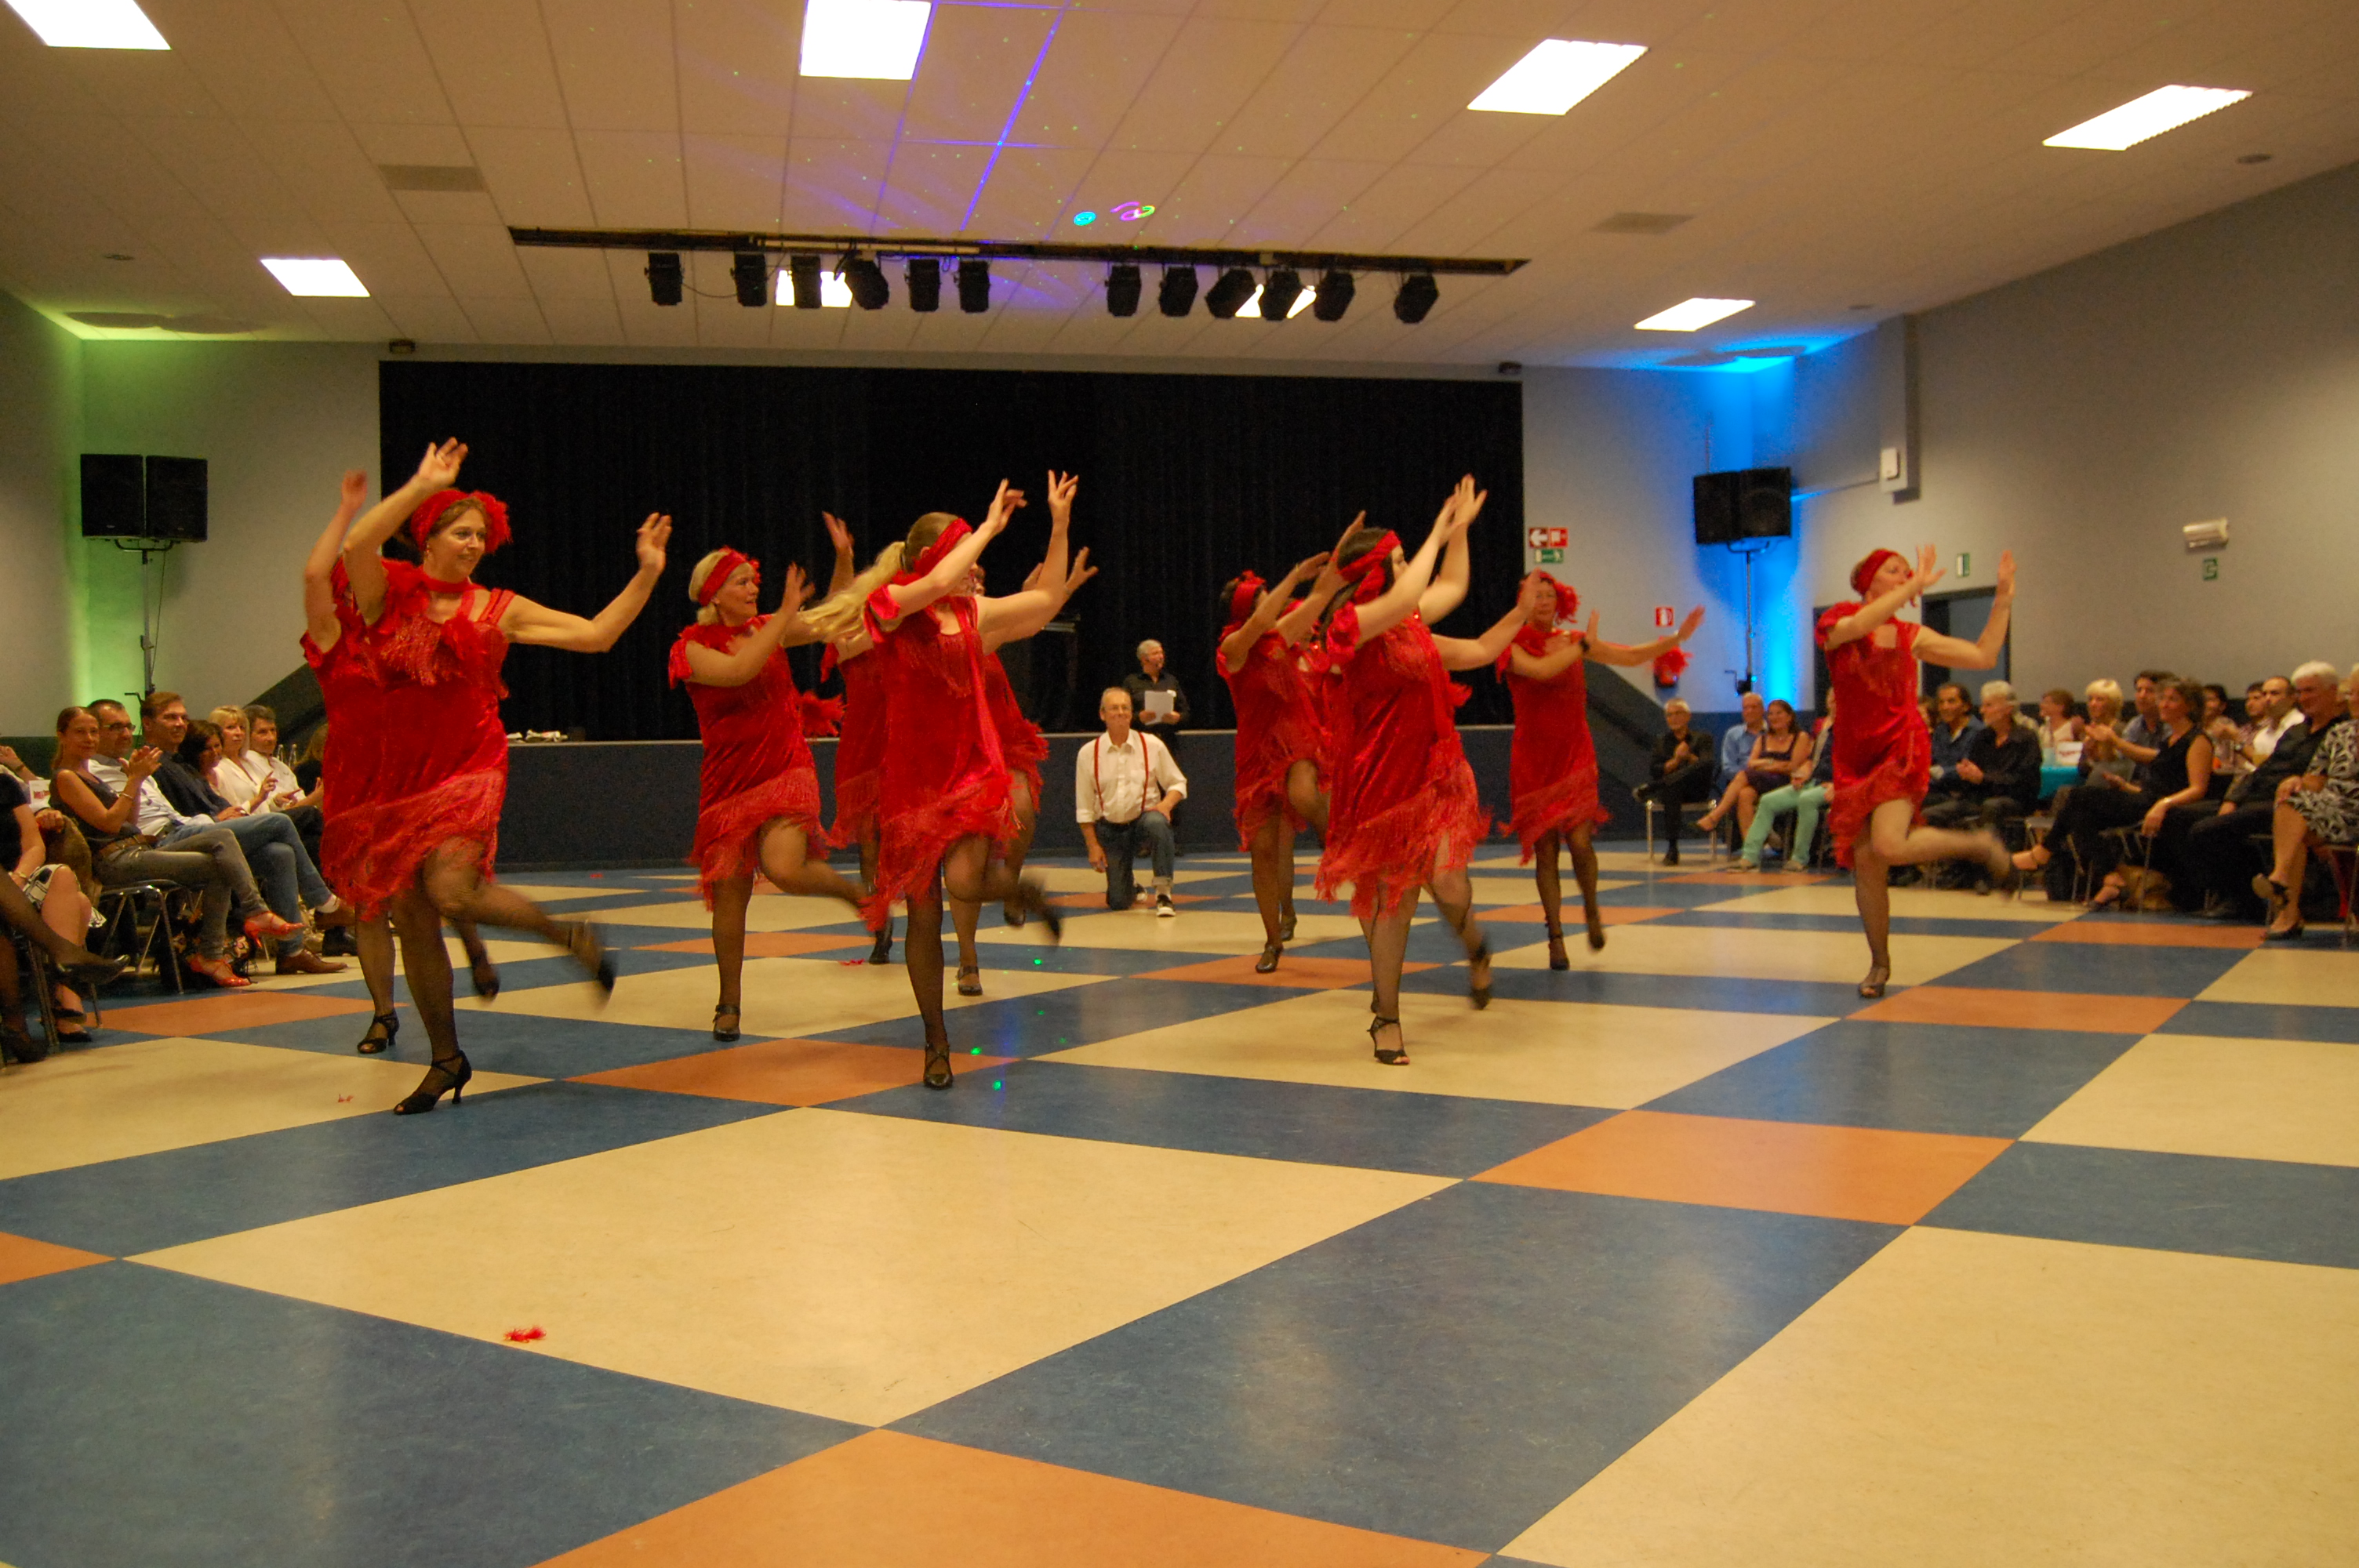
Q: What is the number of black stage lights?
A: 12